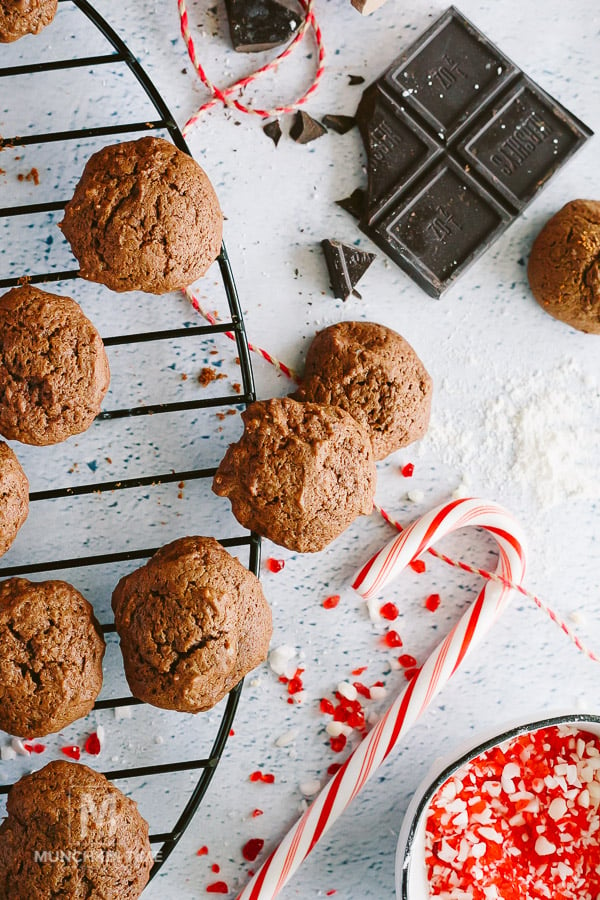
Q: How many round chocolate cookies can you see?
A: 10